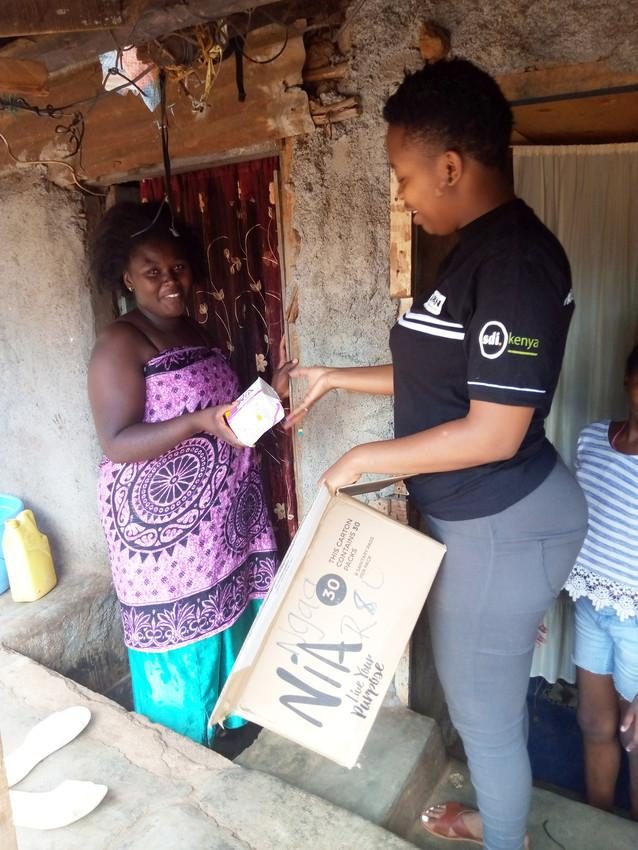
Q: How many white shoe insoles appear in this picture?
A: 2